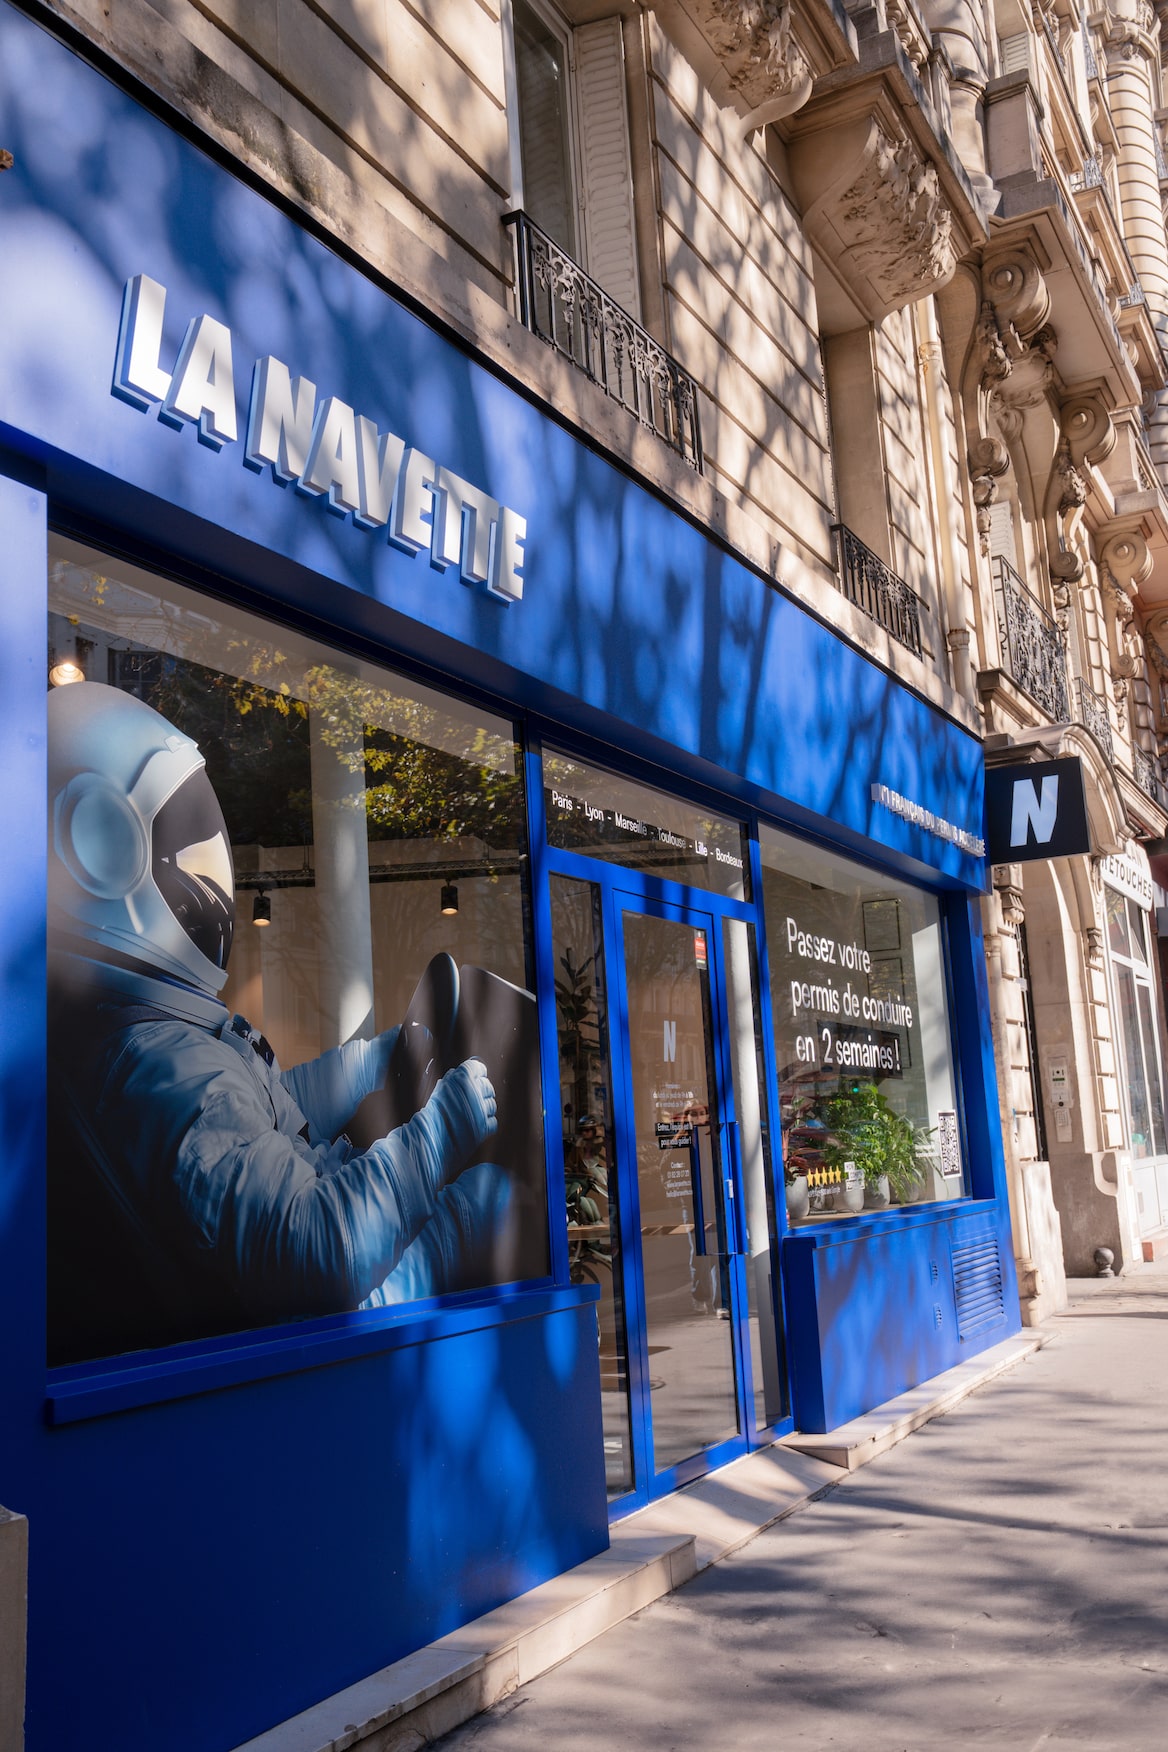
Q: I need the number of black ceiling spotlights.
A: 2